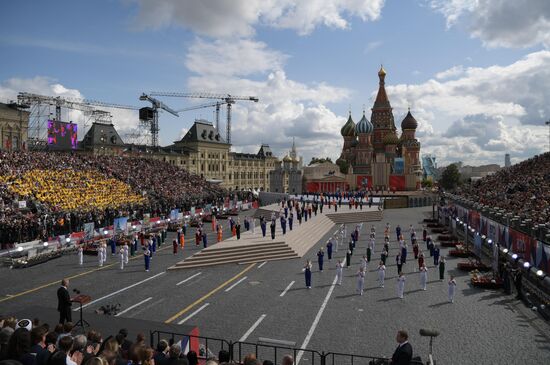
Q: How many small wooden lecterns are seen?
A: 1